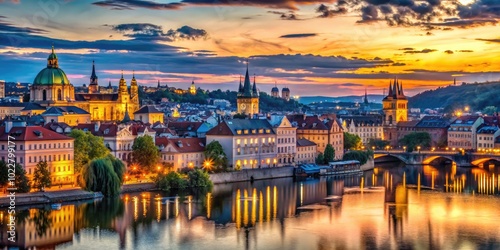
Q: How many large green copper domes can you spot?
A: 1